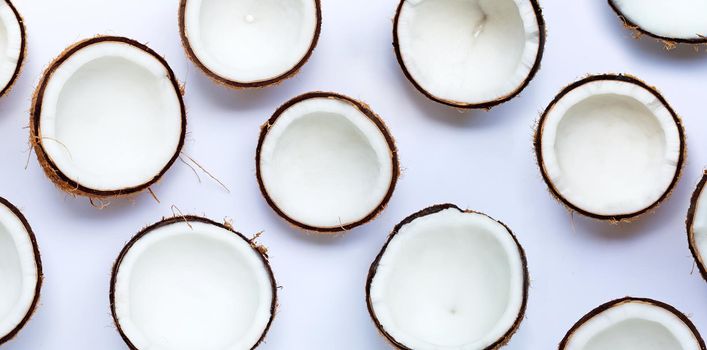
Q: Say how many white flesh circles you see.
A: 12